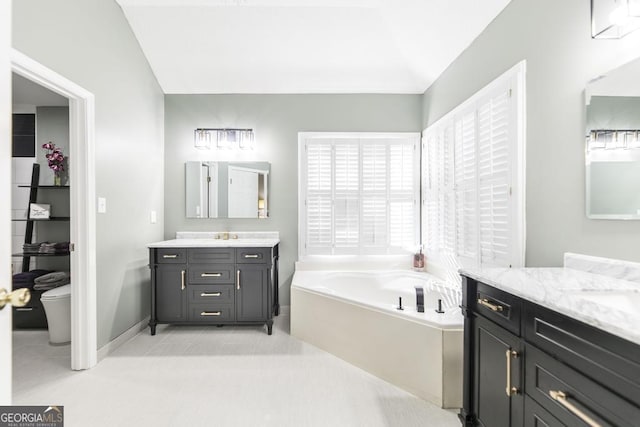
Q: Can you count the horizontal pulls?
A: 7